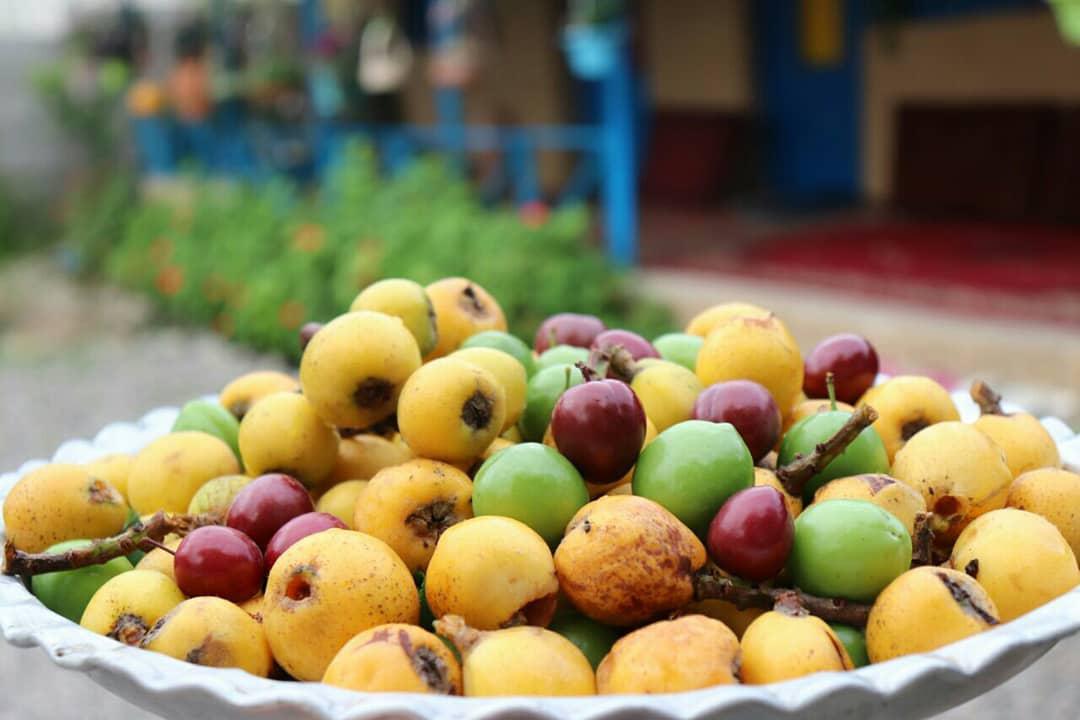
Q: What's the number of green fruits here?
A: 12